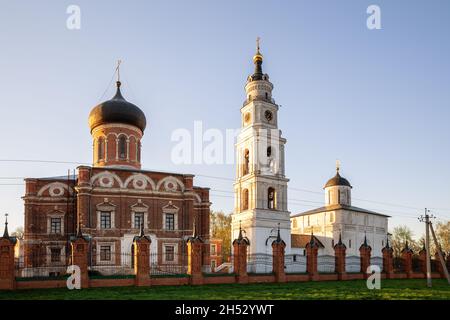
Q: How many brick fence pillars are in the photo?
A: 13